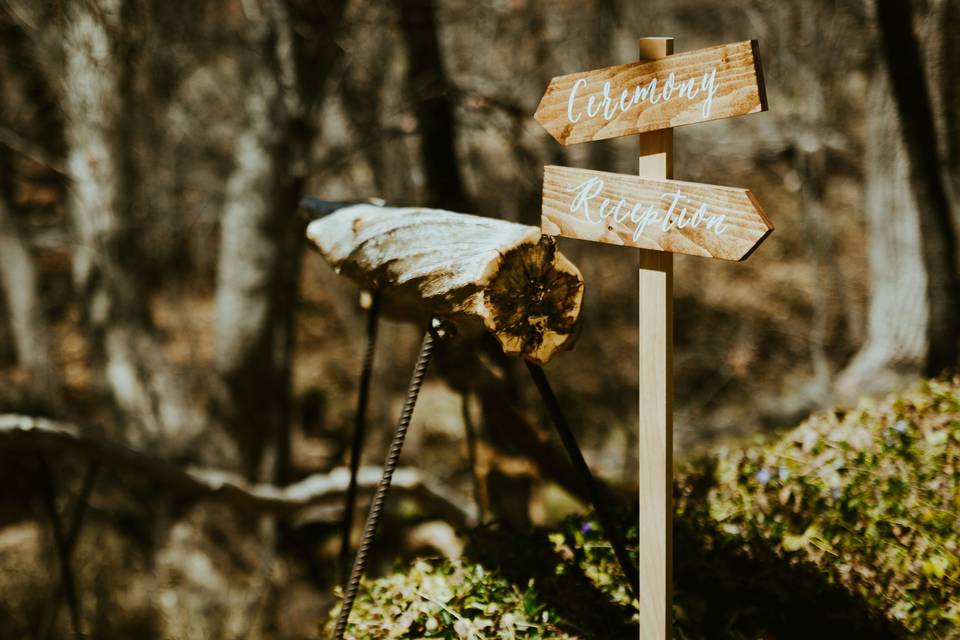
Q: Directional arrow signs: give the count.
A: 2